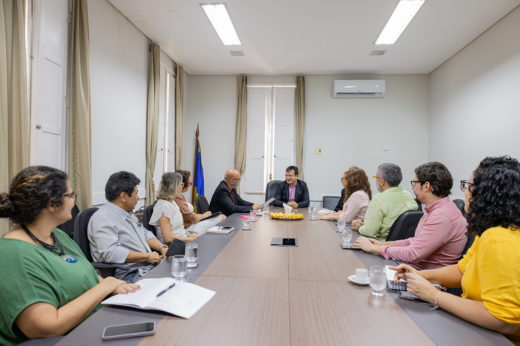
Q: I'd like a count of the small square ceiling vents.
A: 2